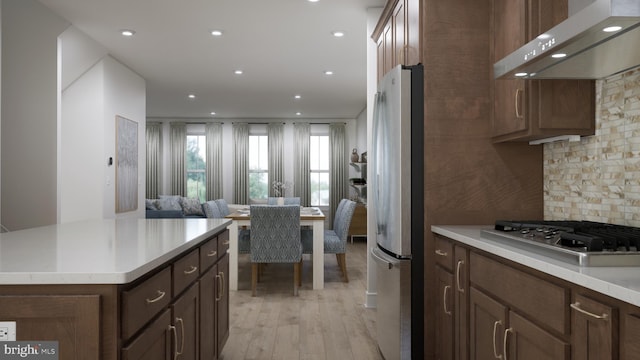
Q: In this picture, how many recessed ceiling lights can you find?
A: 10